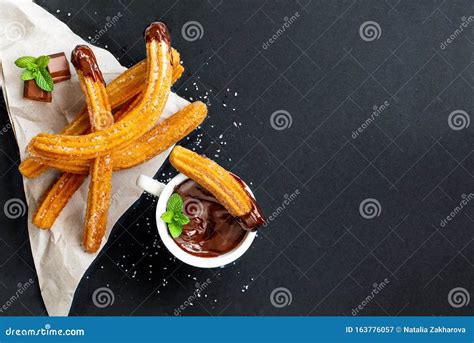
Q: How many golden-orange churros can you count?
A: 6